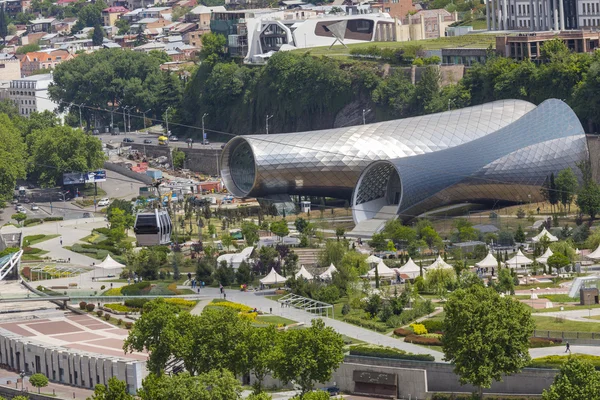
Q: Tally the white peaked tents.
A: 13